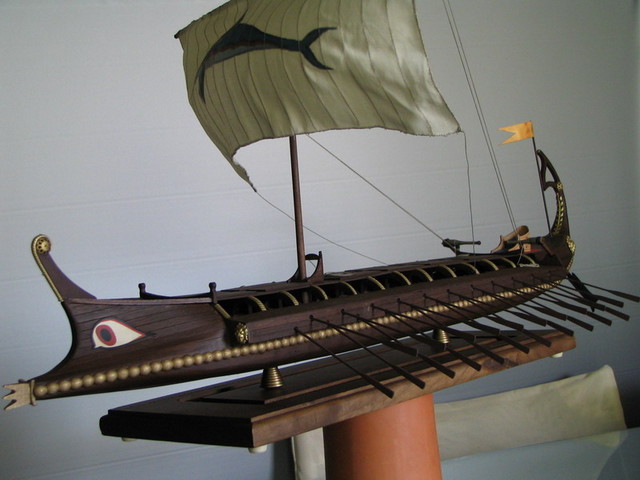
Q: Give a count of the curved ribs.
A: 13